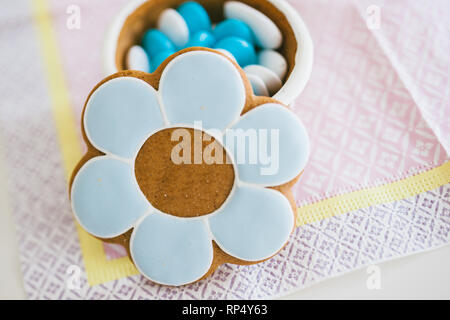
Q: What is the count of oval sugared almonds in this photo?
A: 13